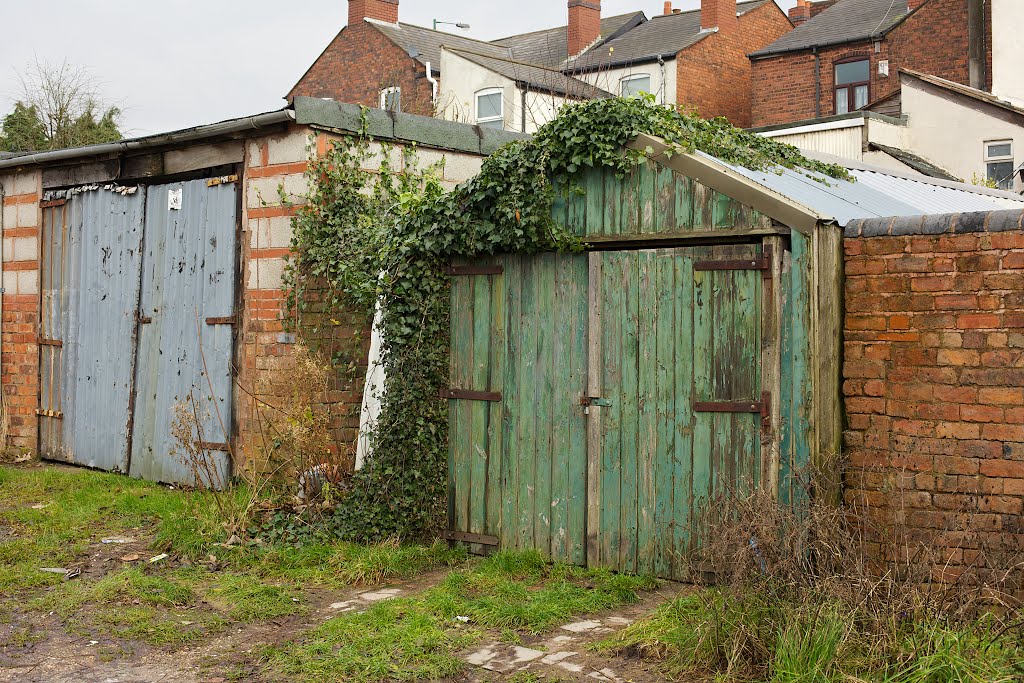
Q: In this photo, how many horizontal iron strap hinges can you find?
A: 11